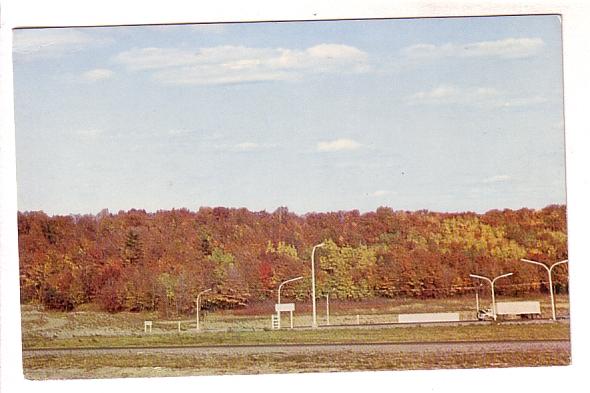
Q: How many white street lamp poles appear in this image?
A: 5